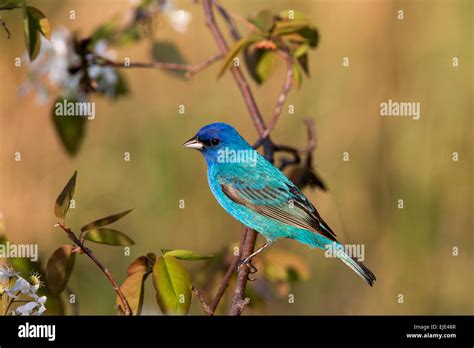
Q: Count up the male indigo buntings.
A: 1